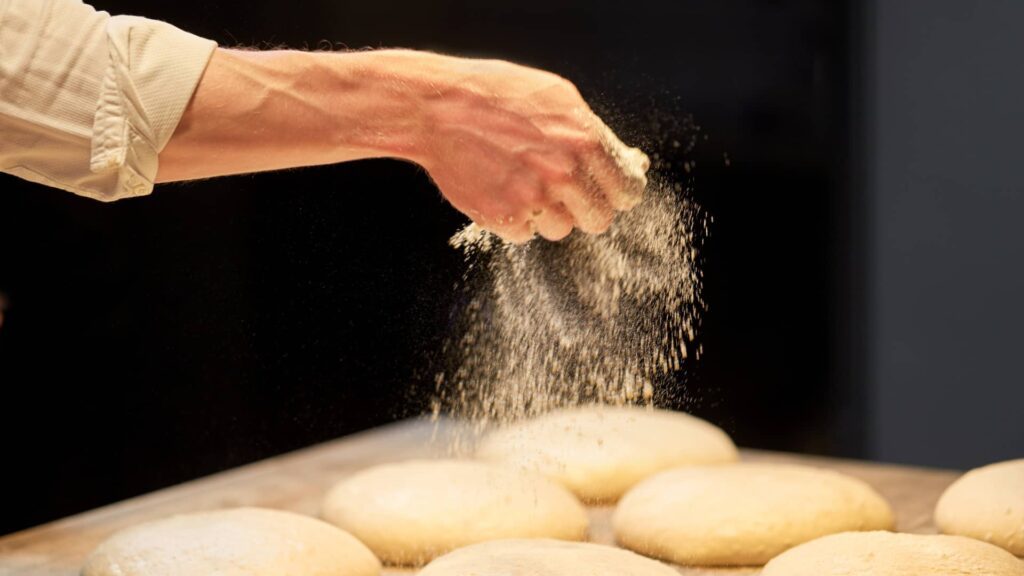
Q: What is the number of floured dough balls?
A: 7